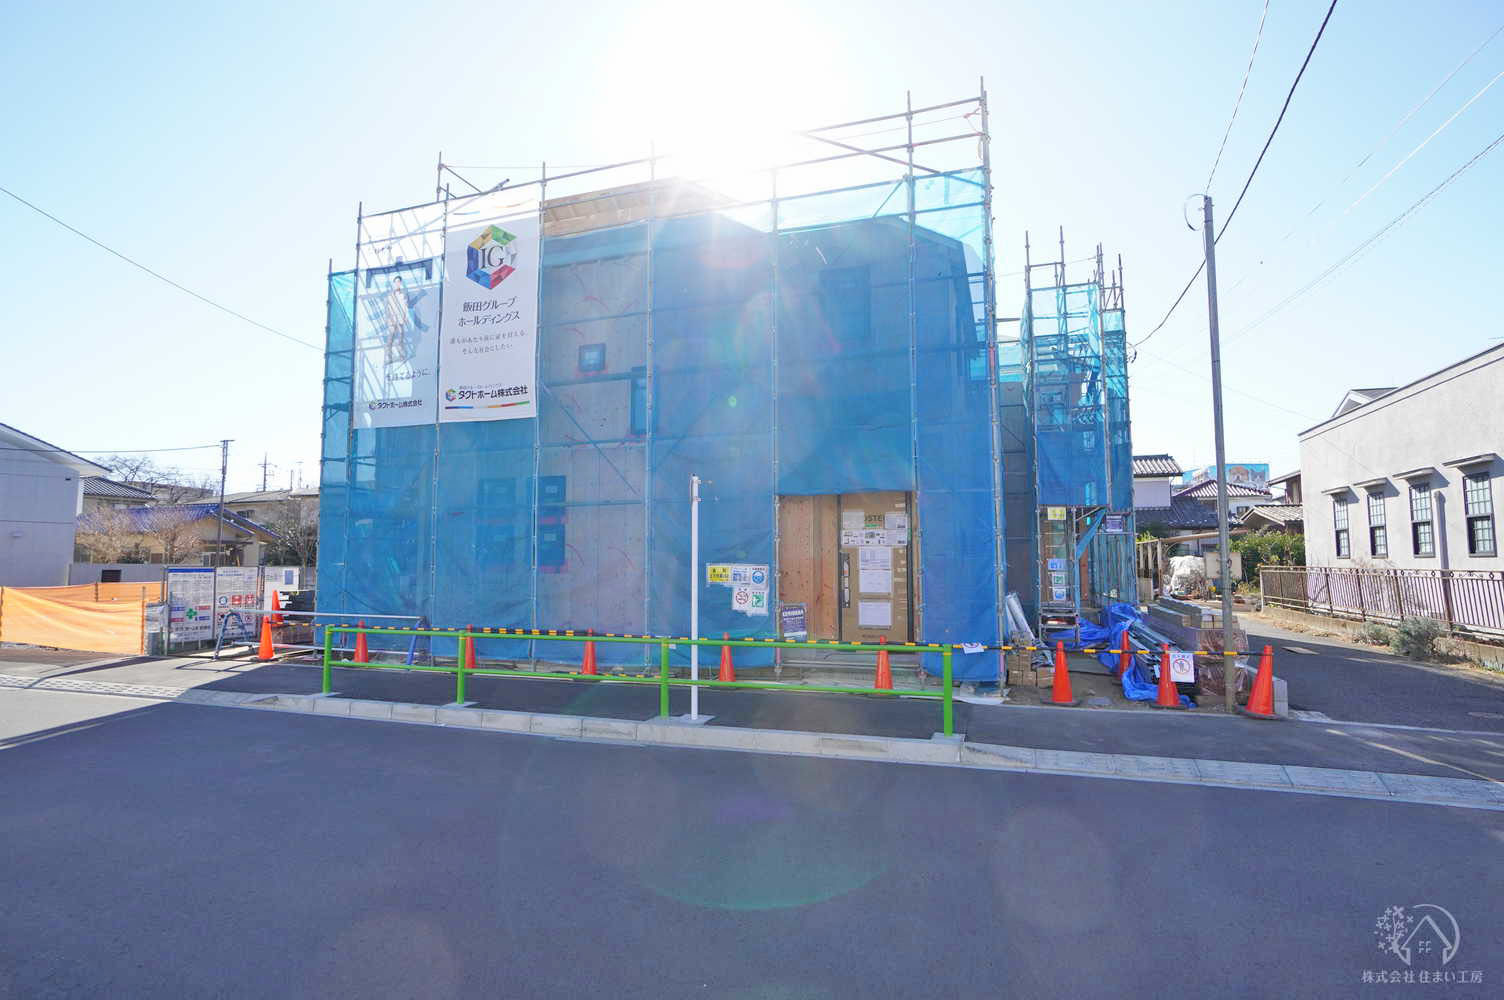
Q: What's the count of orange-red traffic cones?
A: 11